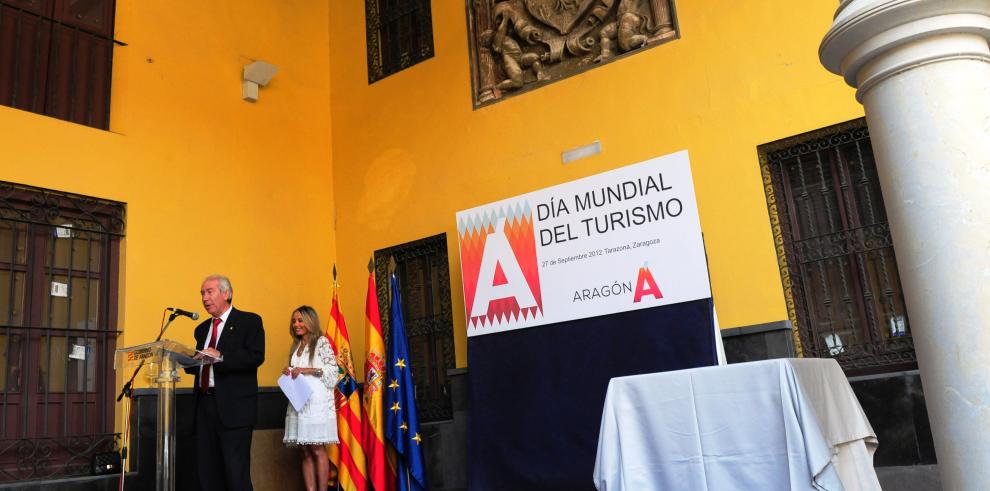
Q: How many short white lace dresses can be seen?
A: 1